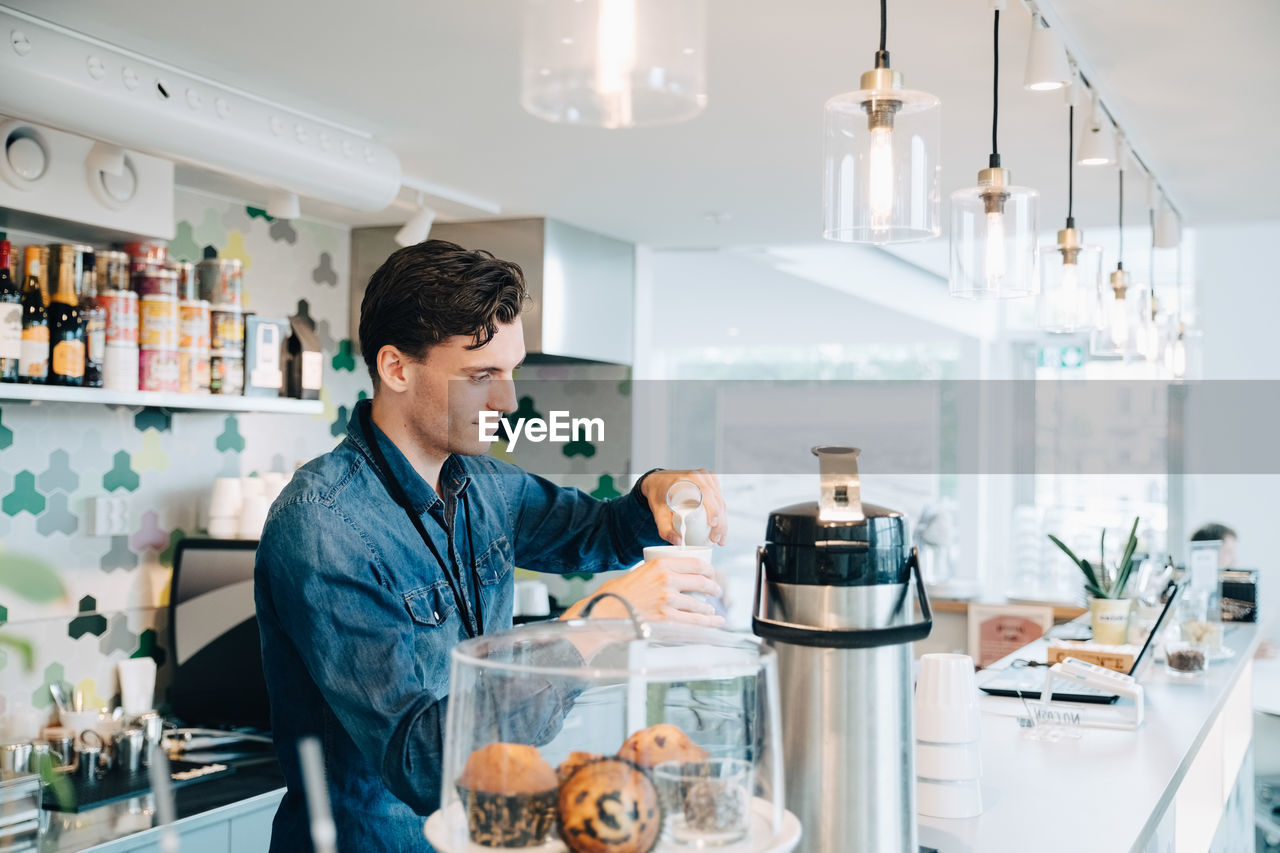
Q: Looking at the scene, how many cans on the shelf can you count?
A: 14